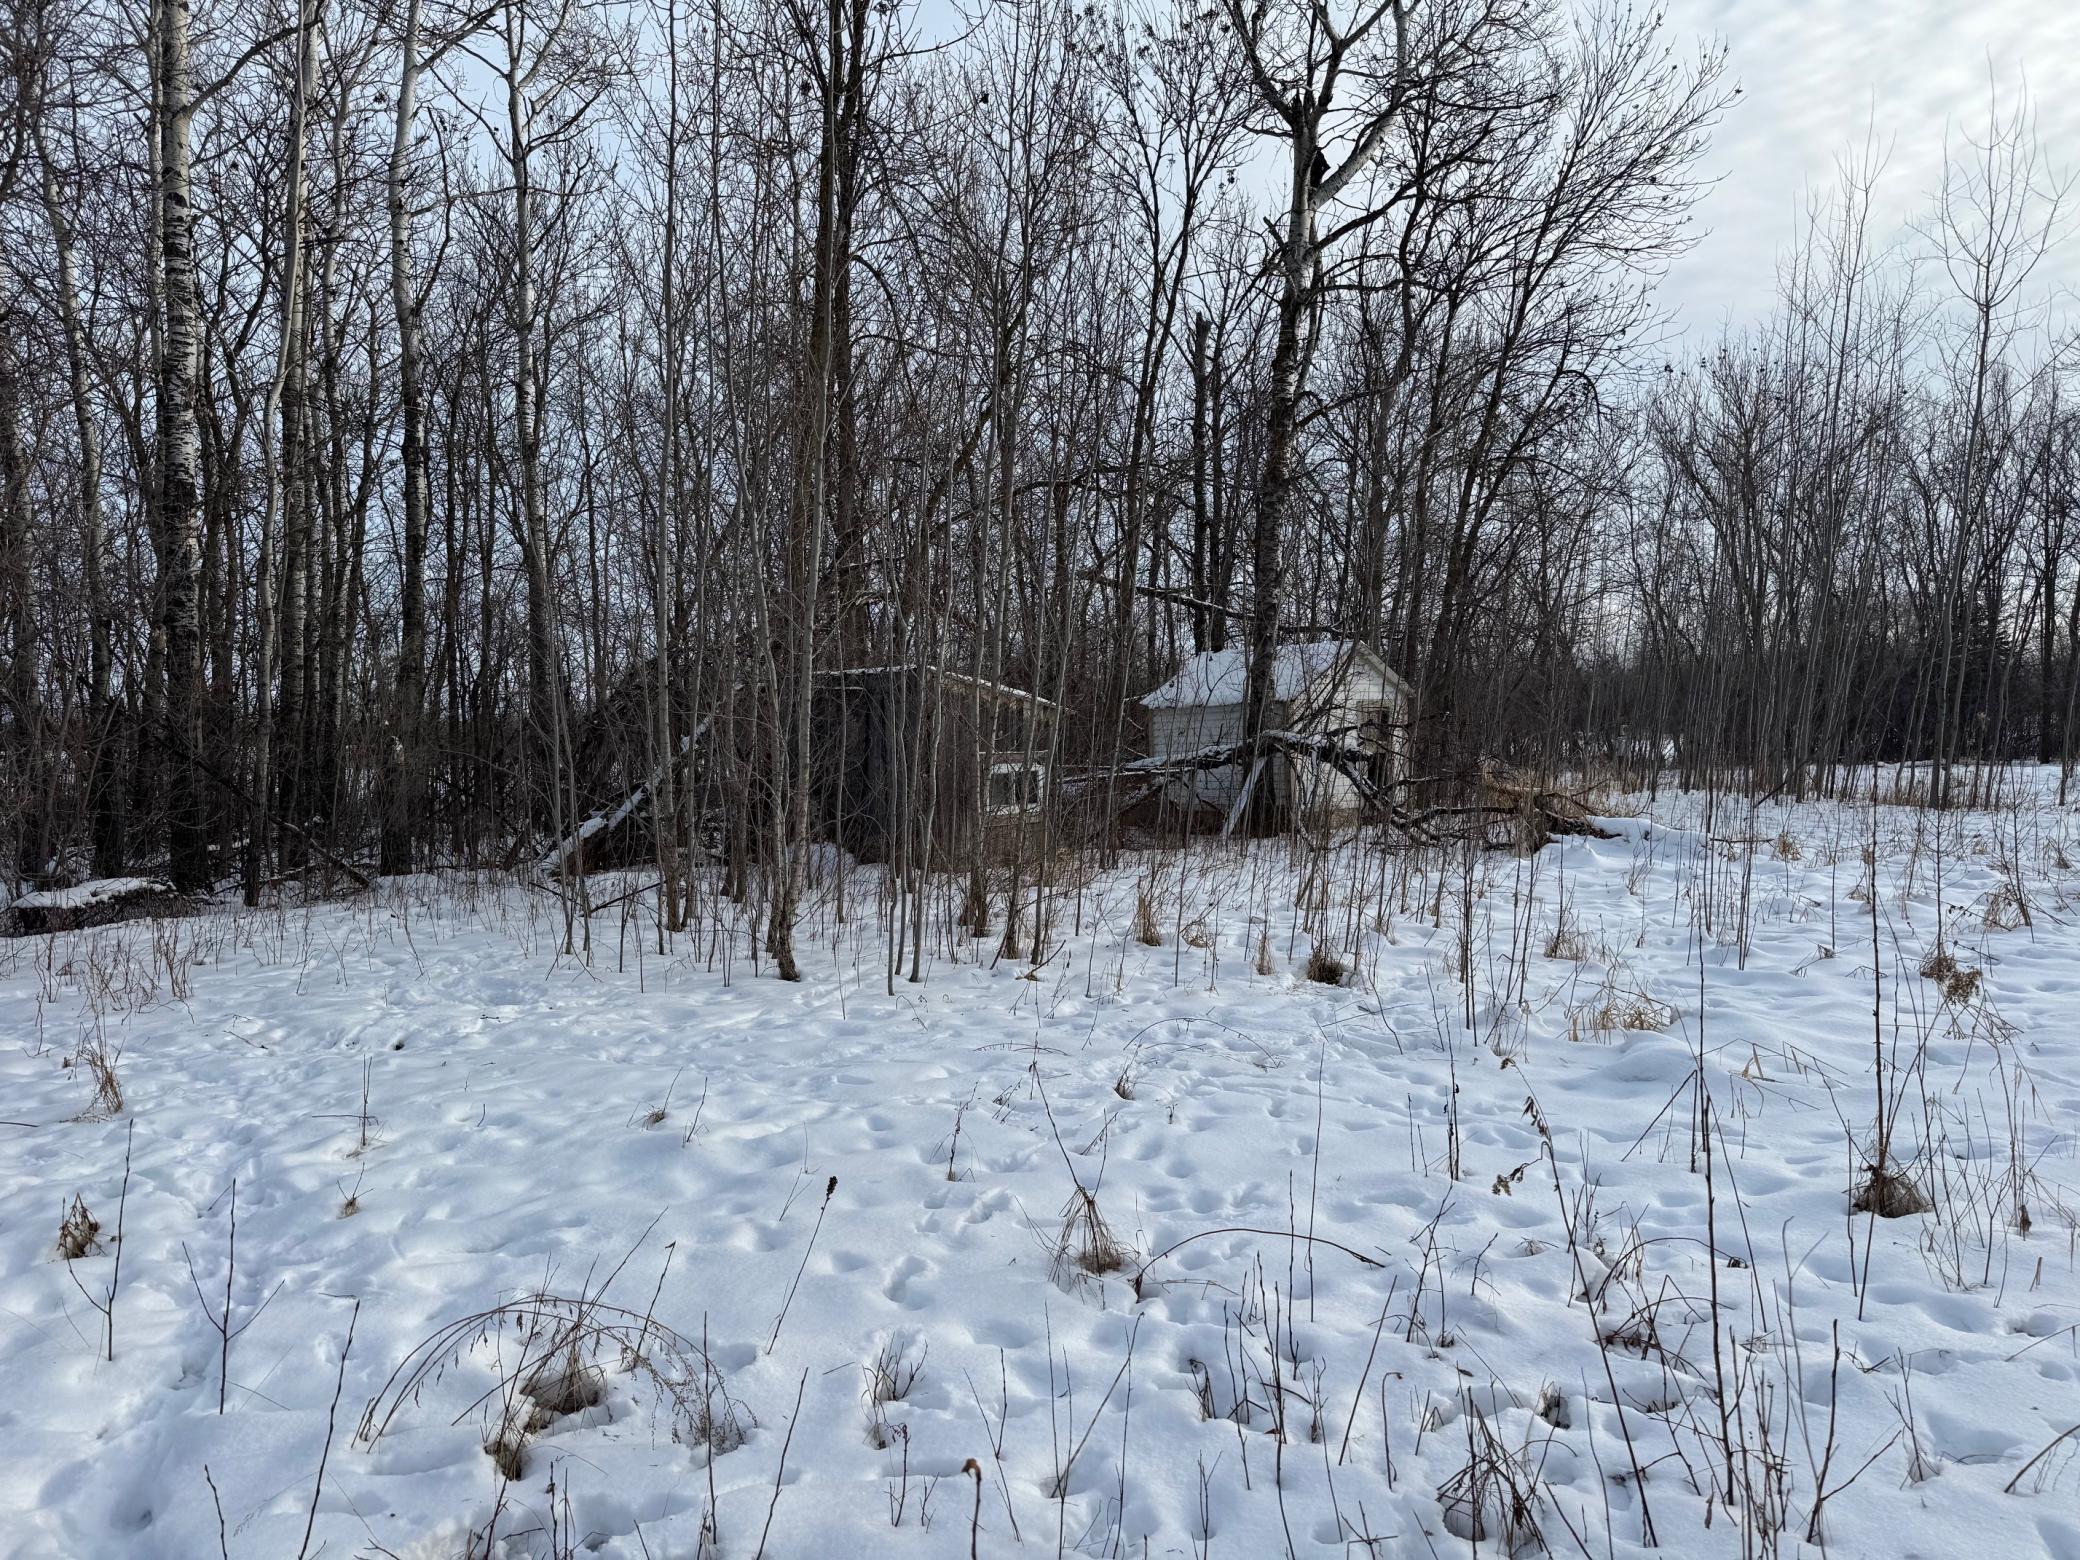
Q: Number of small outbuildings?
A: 2